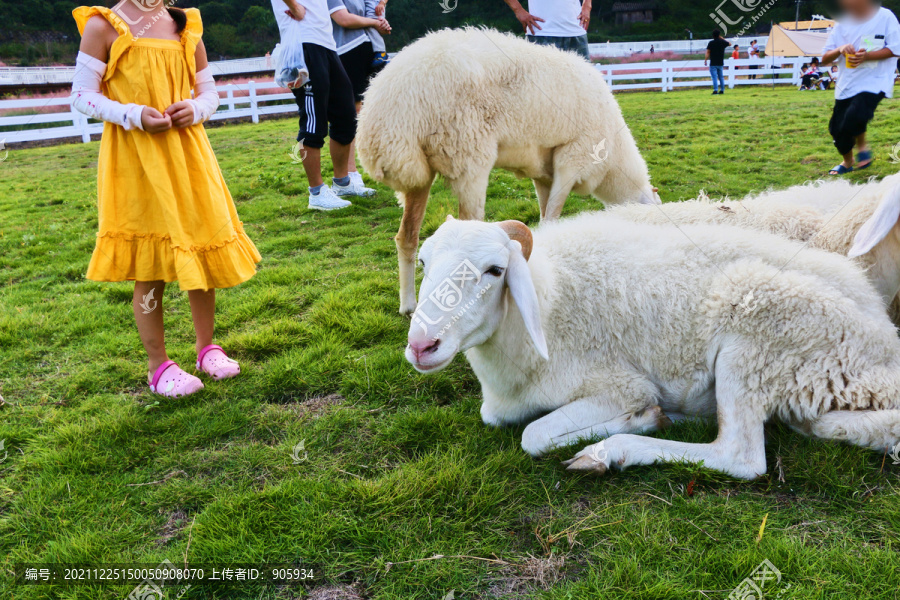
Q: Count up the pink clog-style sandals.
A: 2